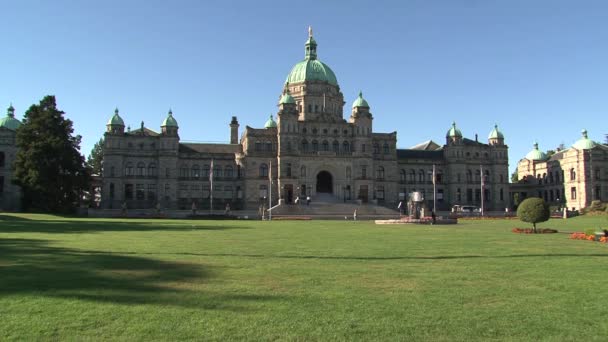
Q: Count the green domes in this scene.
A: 11